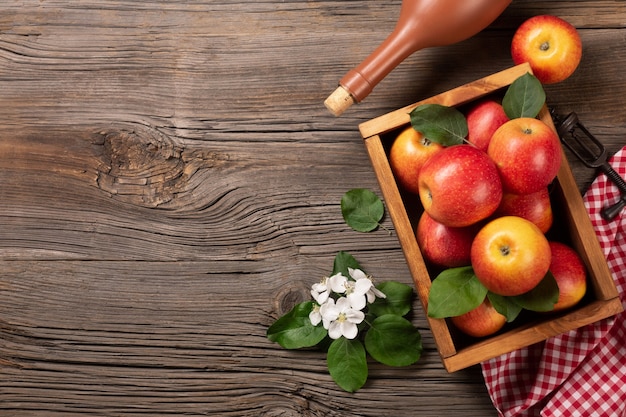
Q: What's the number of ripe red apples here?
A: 10